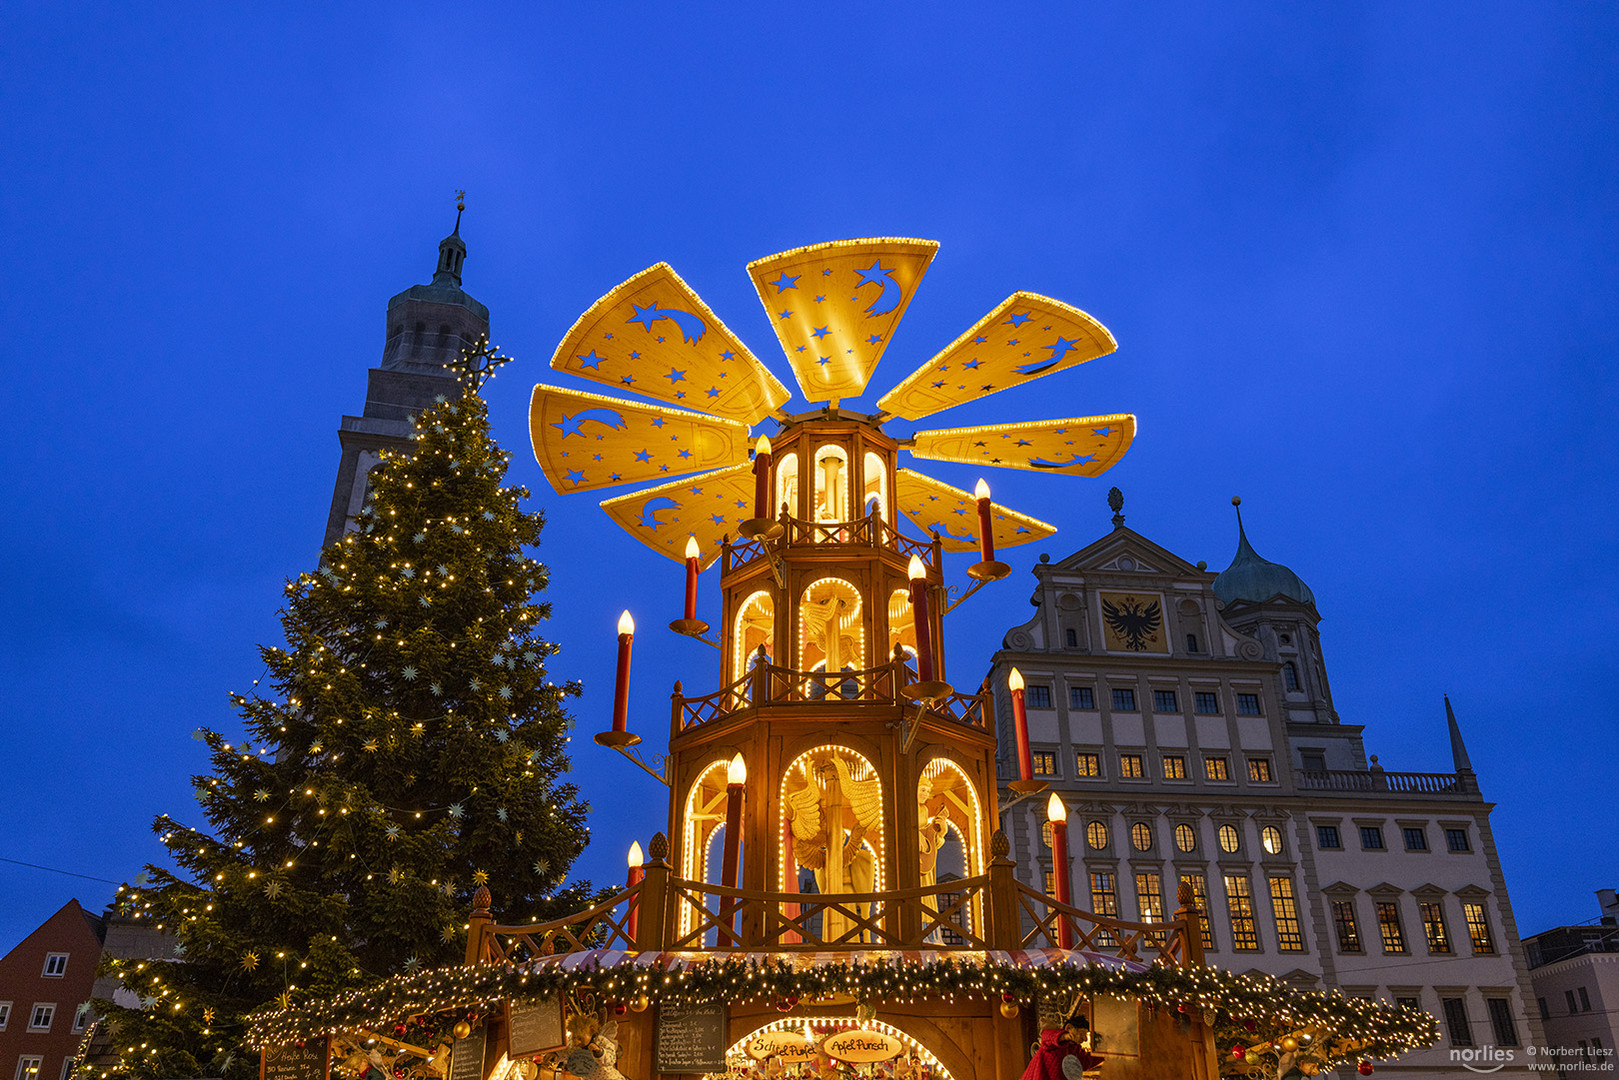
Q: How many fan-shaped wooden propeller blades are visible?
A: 7